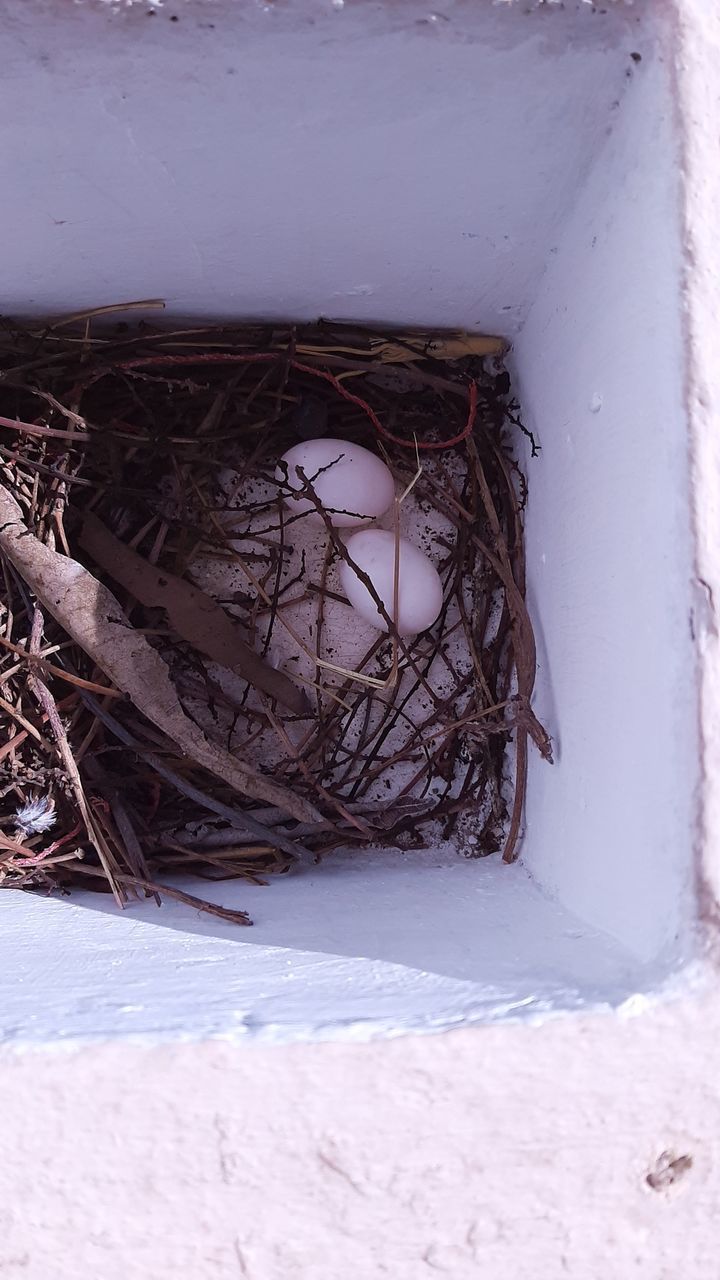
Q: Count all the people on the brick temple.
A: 0